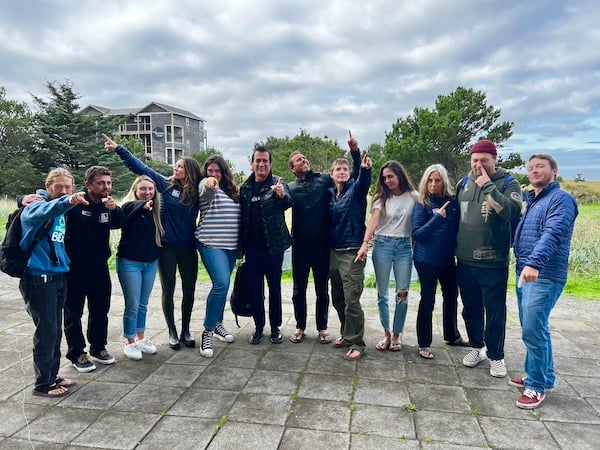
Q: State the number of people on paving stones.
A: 12